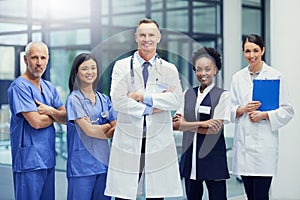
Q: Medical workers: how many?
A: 5